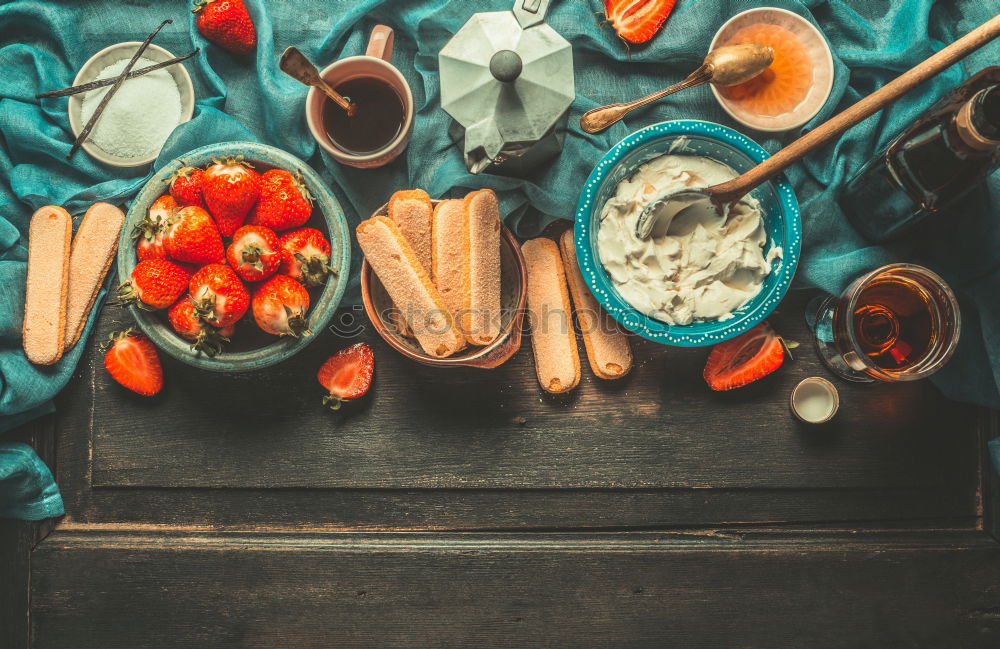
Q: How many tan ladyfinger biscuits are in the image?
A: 8